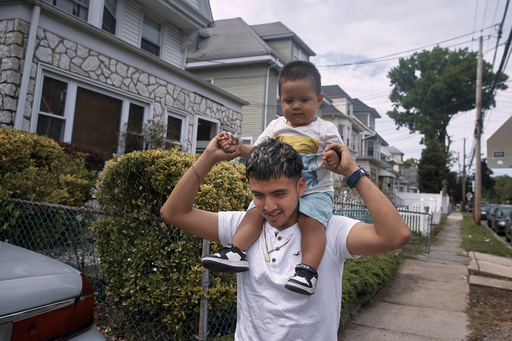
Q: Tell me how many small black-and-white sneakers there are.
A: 2